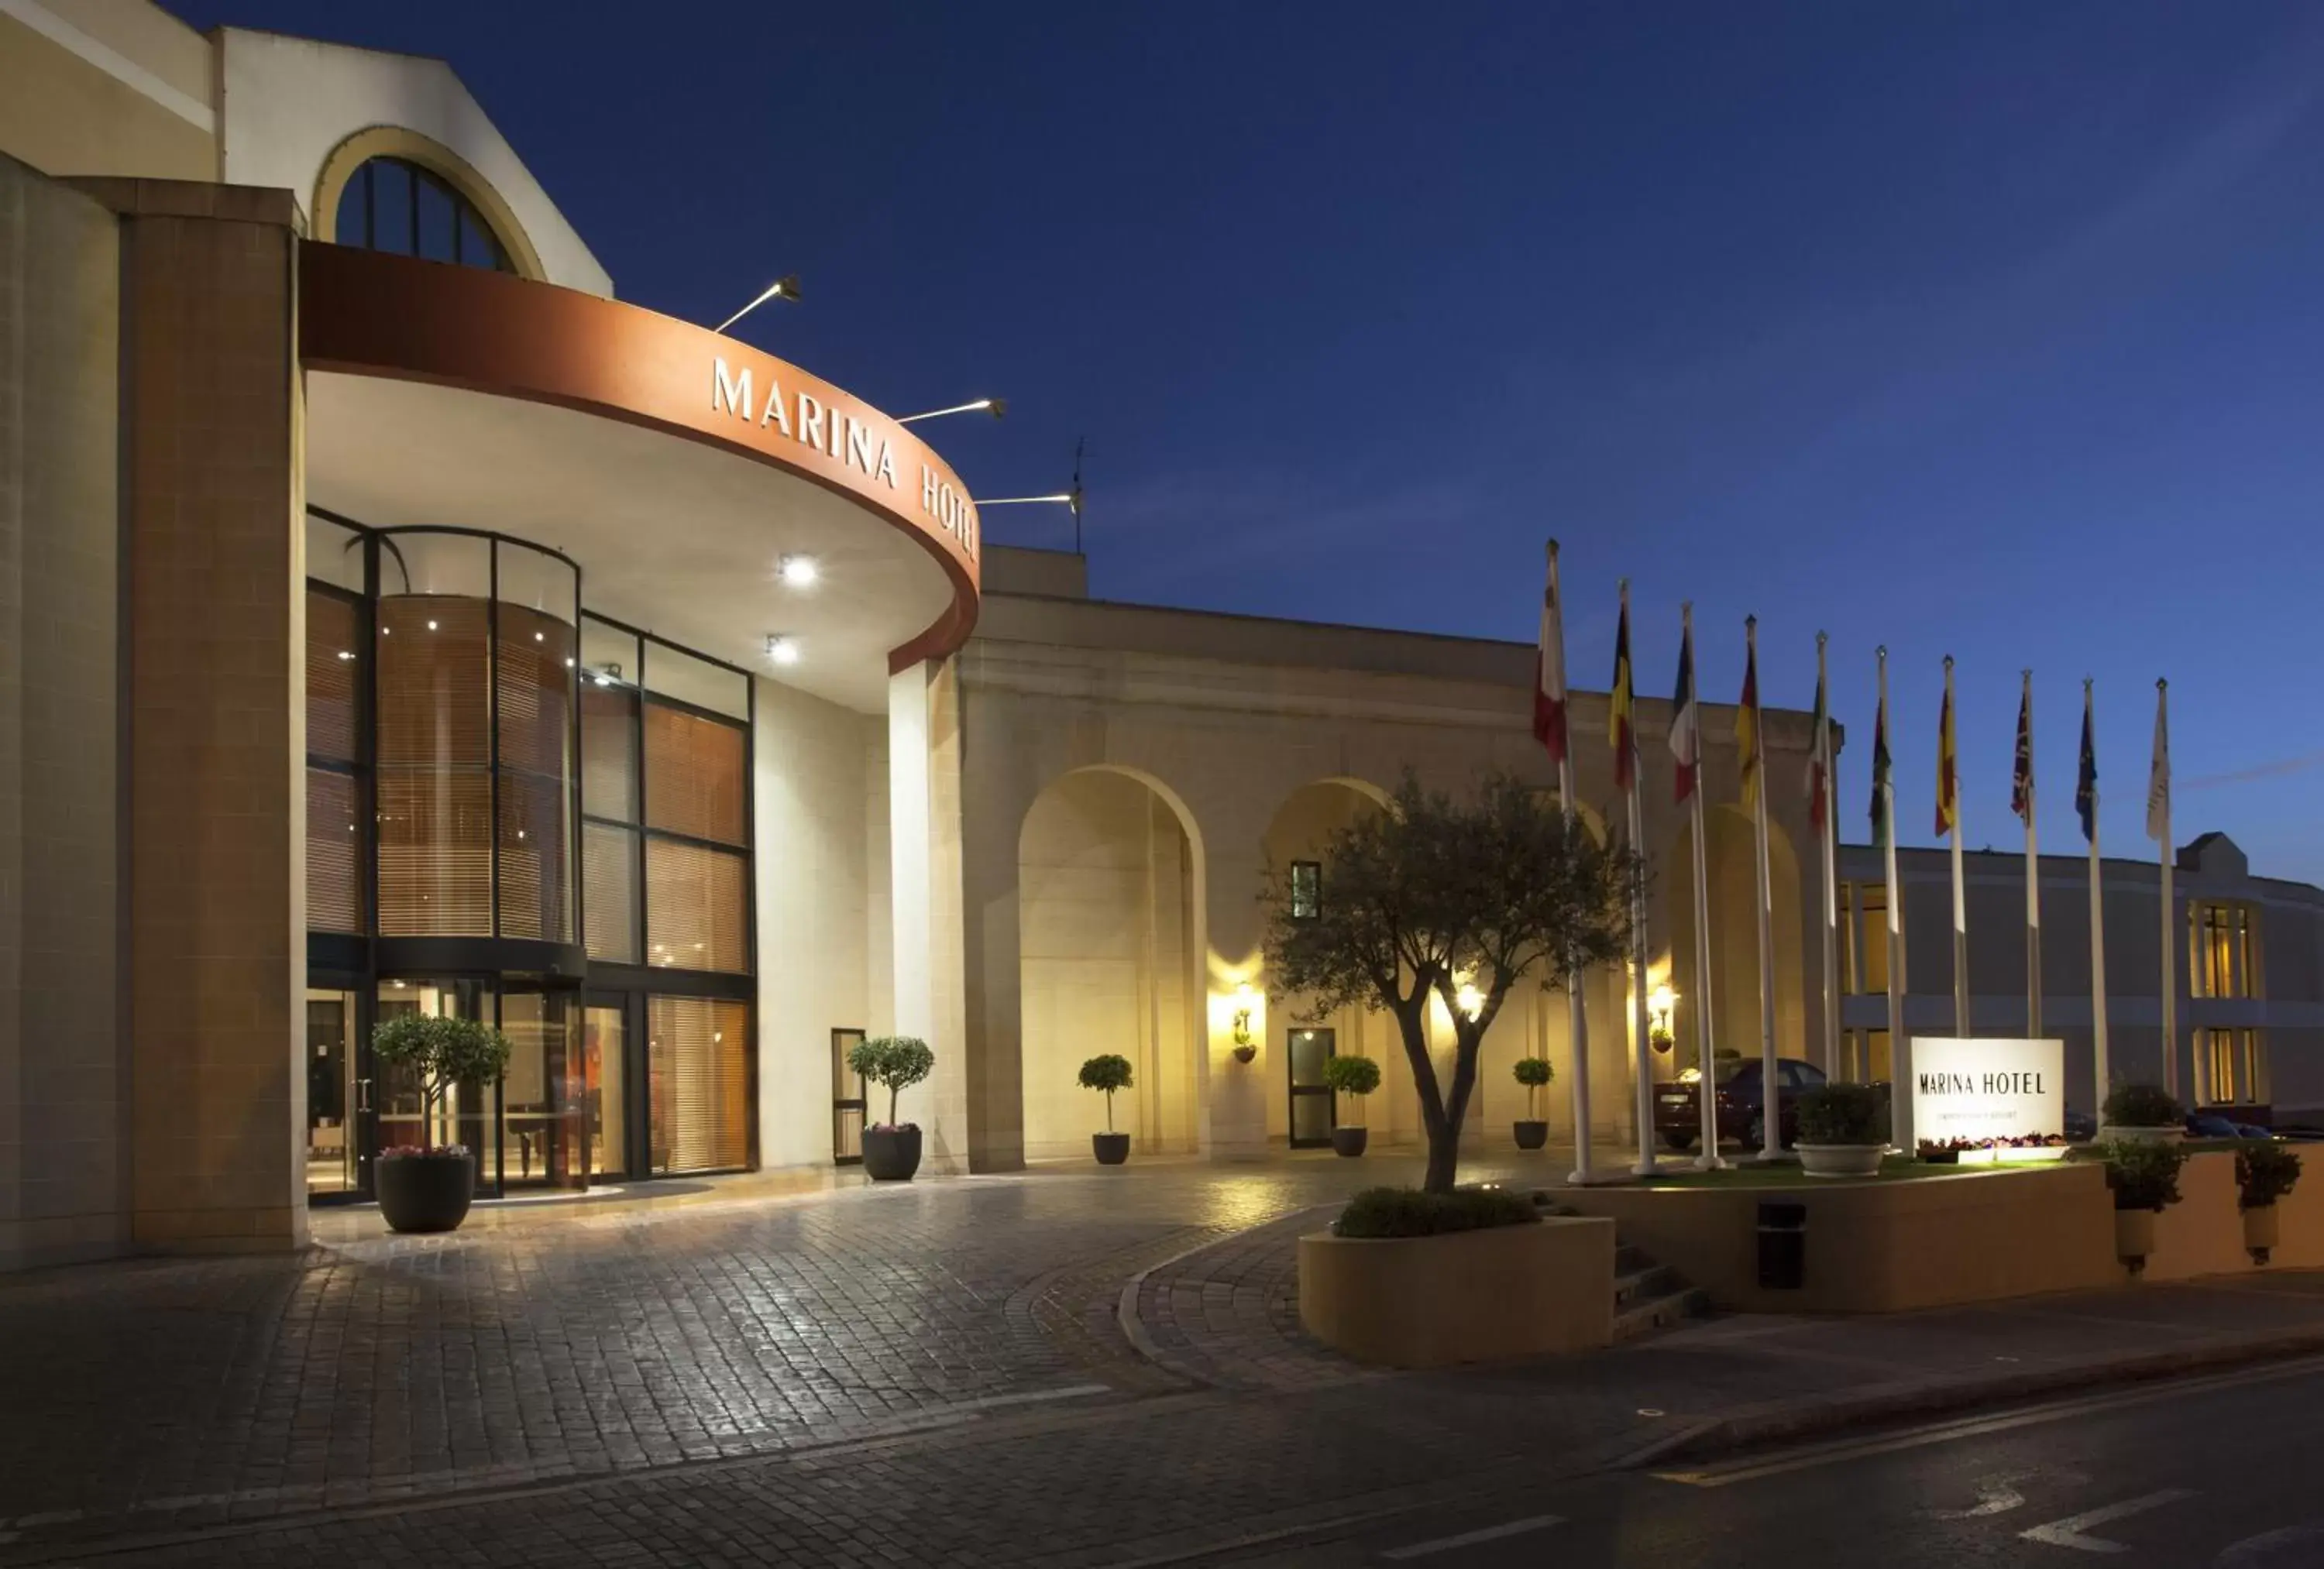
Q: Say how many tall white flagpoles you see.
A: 10